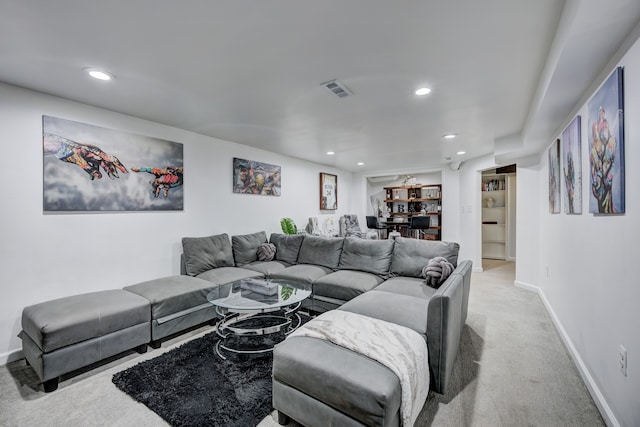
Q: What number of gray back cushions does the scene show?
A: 6